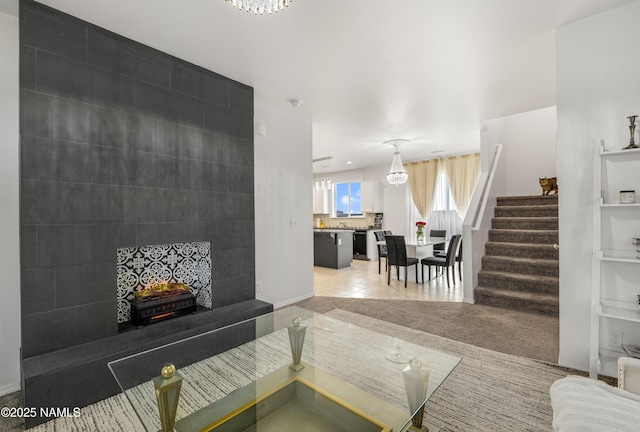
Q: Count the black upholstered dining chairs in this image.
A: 6